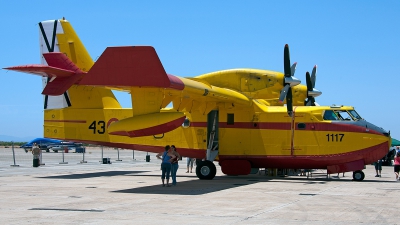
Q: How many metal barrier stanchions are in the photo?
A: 8